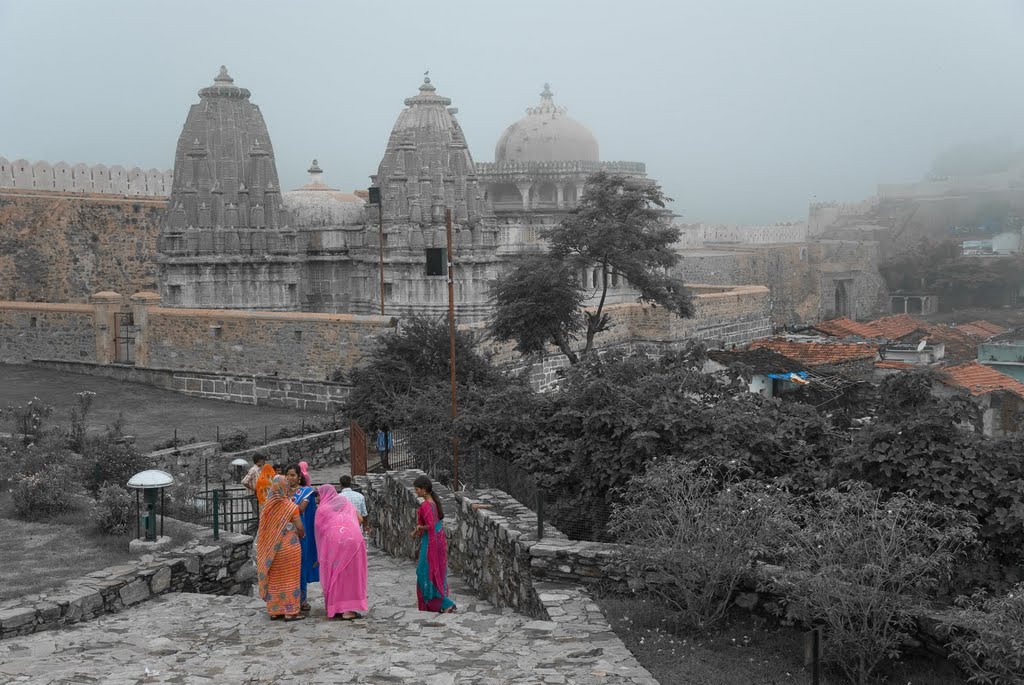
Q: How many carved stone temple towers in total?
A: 2